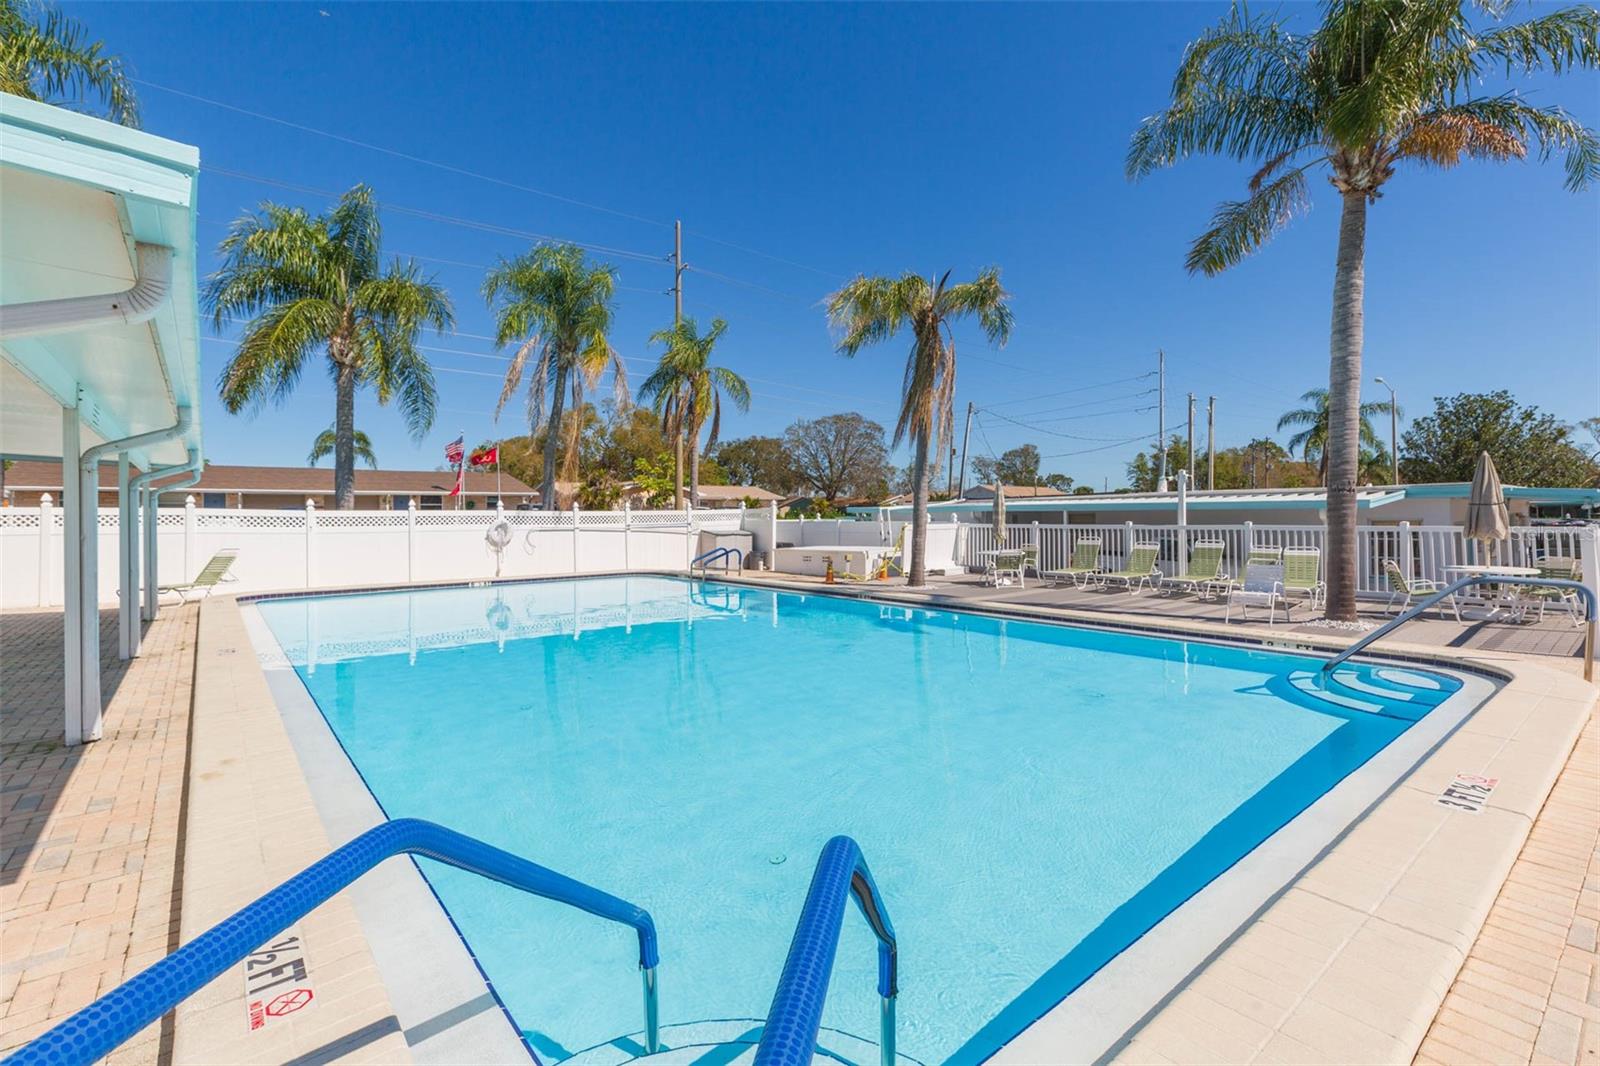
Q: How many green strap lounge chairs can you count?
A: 6